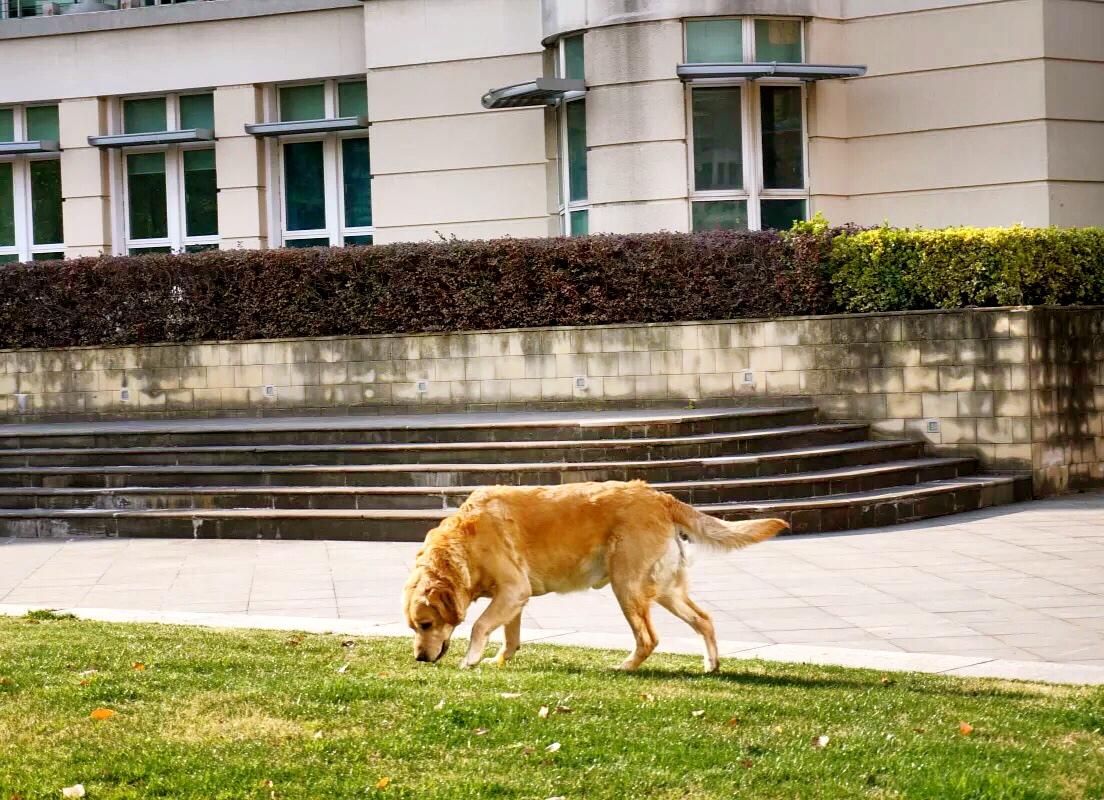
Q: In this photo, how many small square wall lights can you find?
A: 6